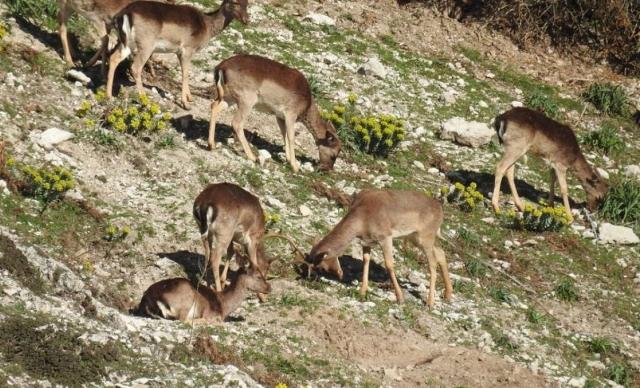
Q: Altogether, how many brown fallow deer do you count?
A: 7